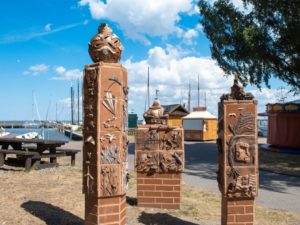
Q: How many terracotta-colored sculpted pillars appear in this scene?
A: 3